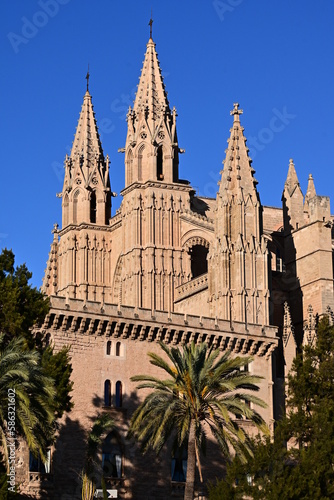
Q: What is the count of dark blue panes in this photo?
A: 2